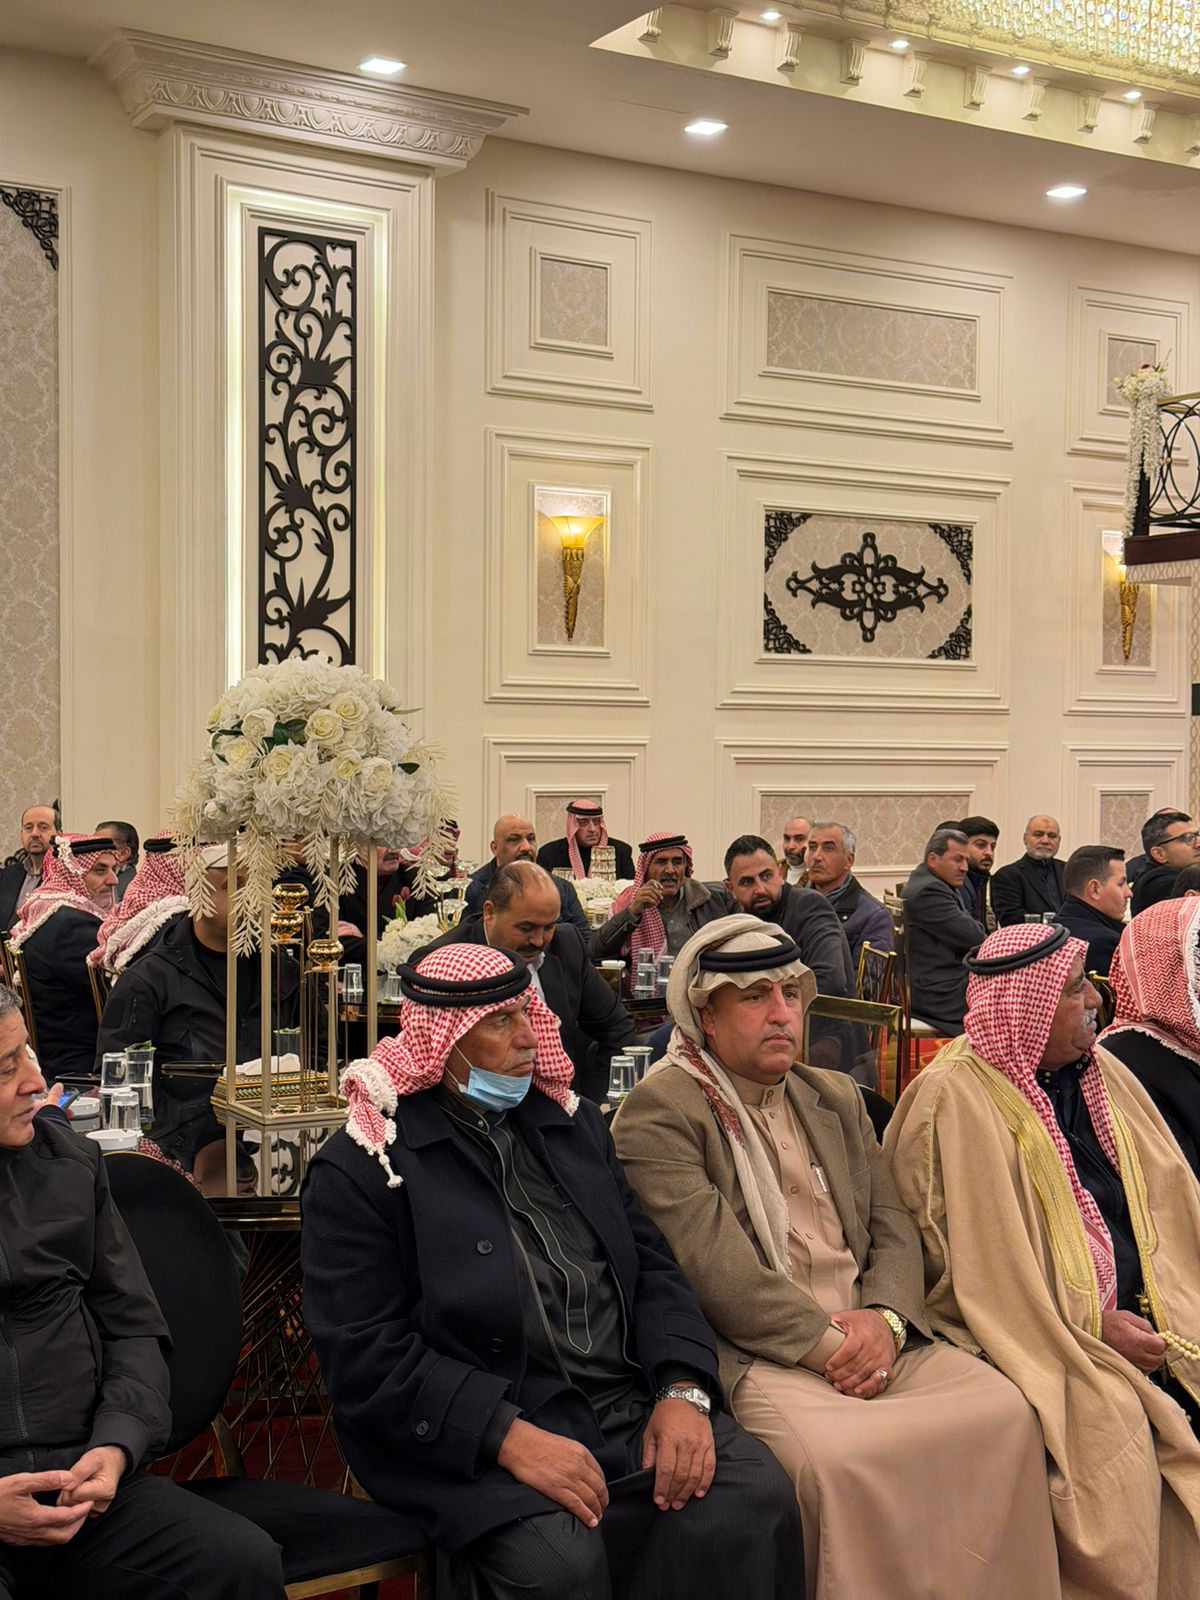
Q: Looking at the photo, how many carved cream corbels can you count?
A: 10